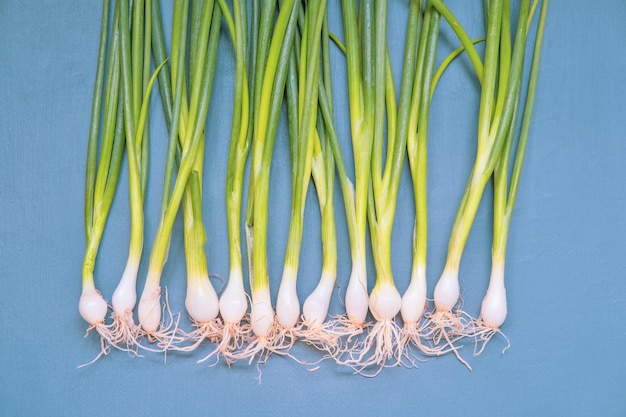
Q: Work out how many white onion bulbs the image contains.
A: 13